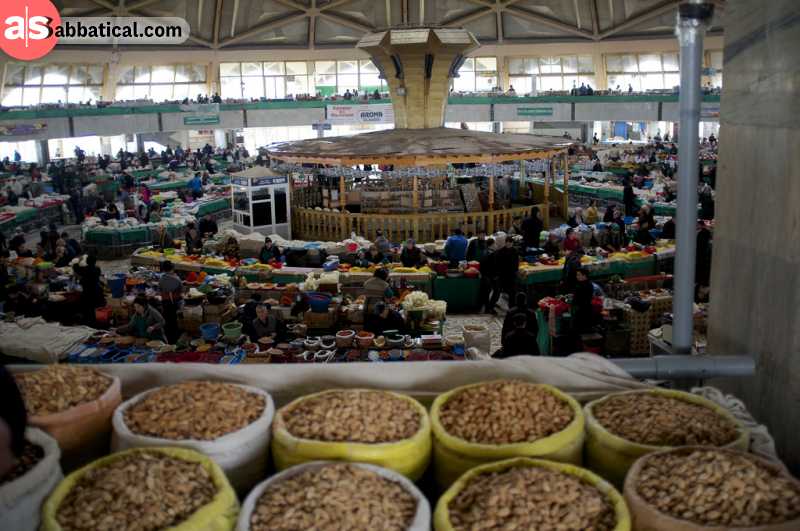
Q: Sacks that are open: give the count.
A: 10